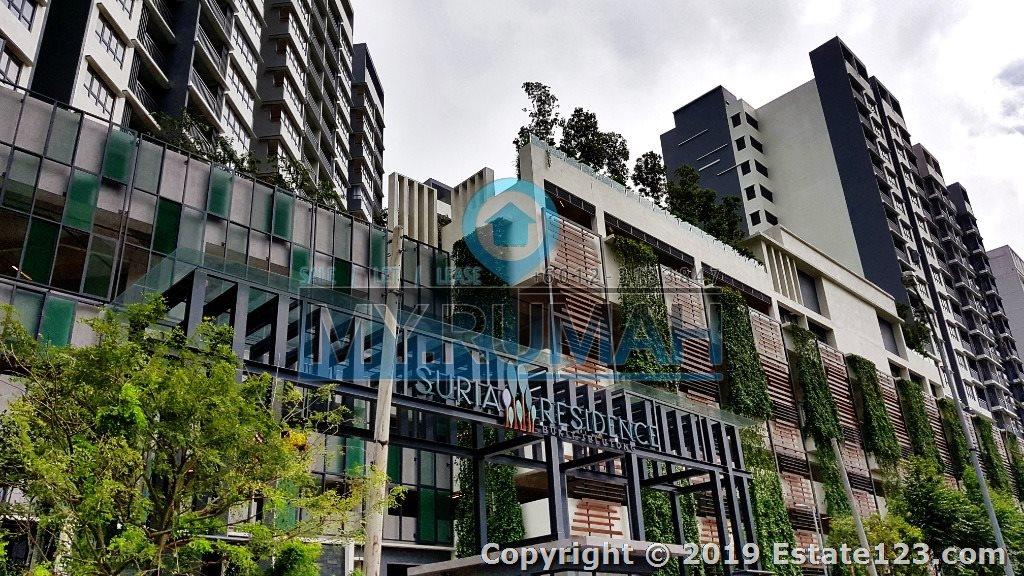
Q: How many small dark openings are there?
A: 10